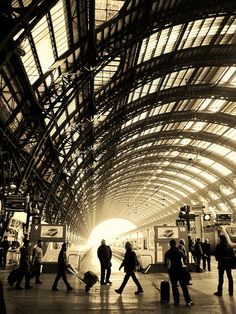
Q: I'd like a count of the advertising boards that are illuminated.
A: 2